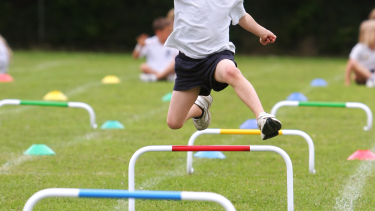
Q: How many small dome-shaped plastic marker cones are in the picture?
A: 11